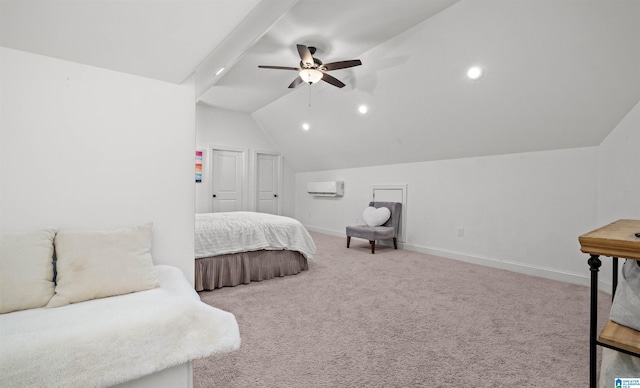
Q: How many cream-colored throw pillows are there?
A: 2